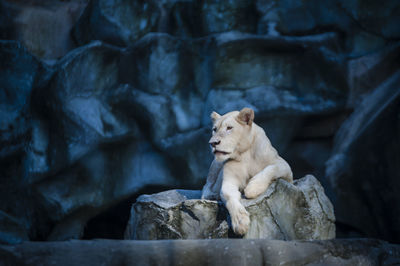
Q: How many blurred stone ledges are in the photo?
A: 1